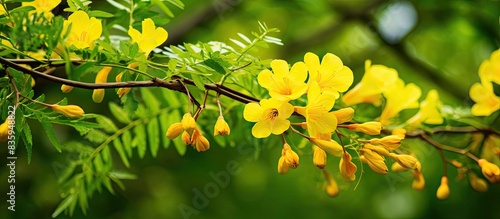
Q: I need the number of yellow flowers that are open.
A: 12